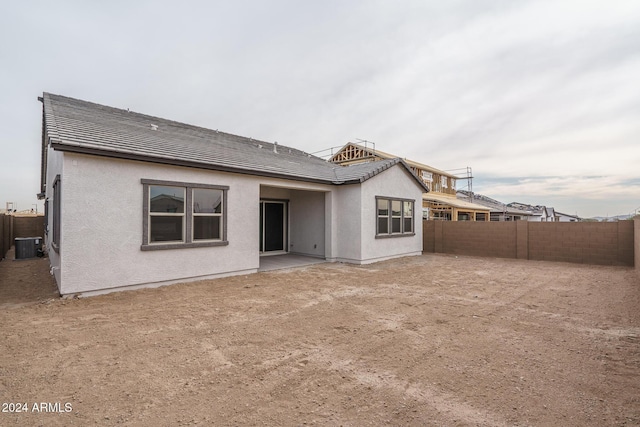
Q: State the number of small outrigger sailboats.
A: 0